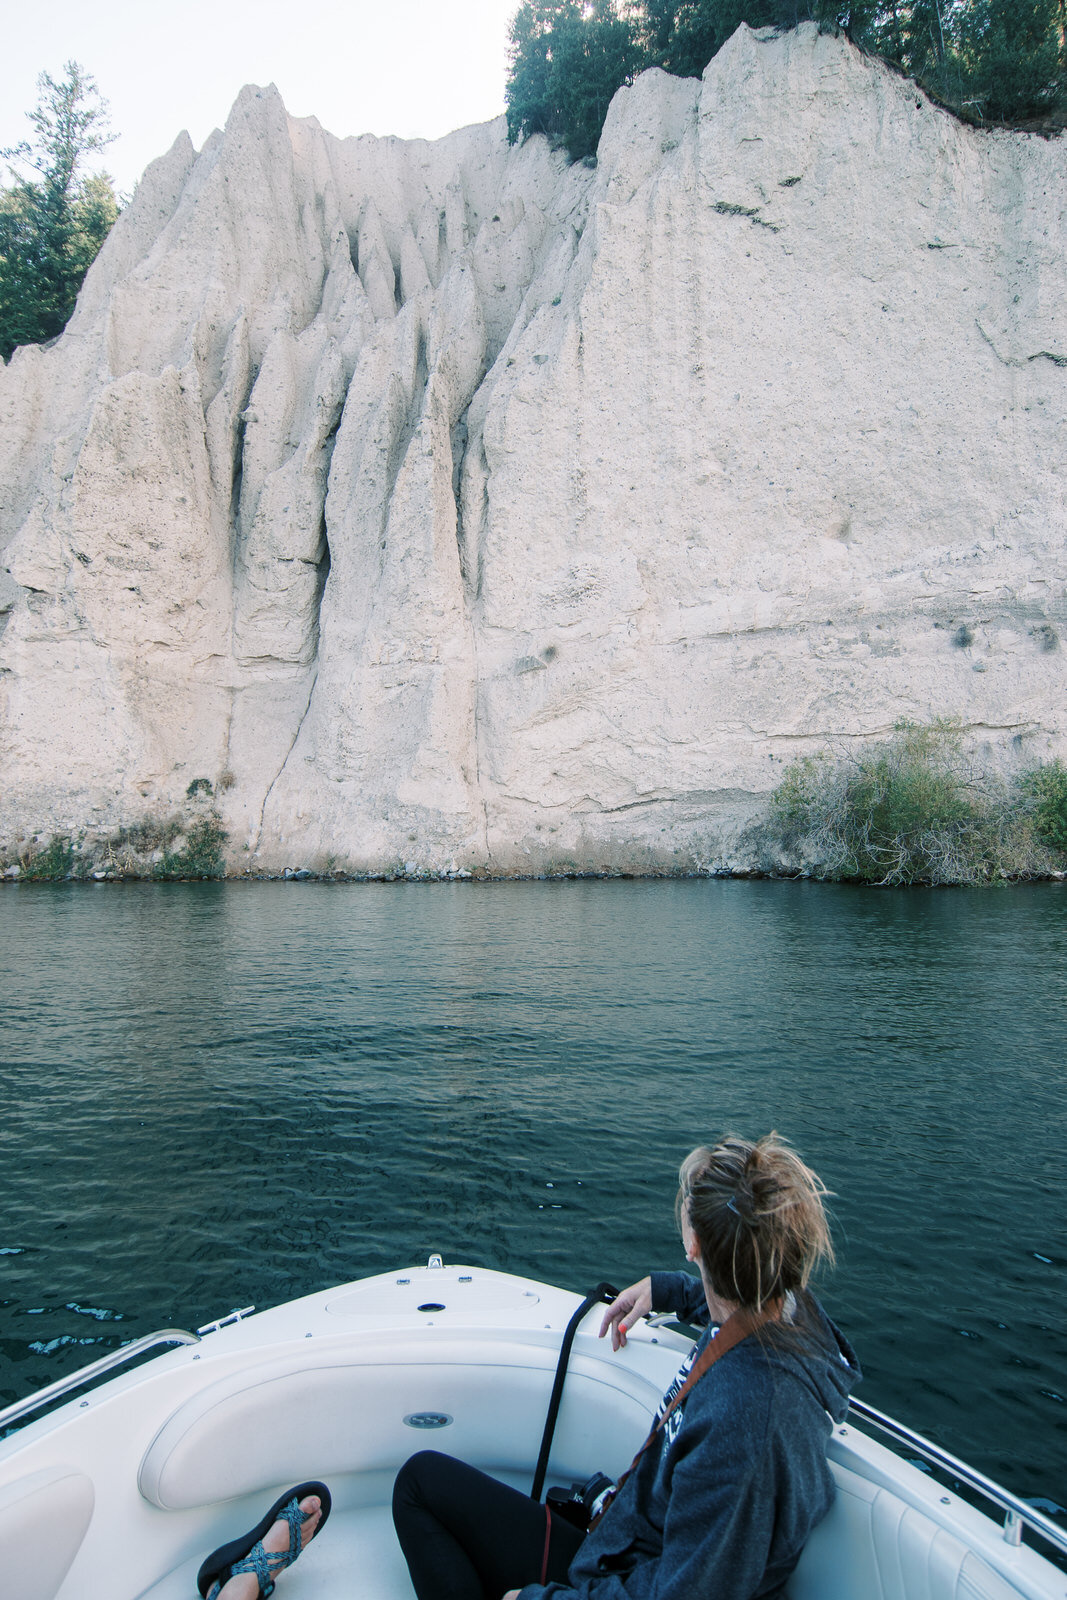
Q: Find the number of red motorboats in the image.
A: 0